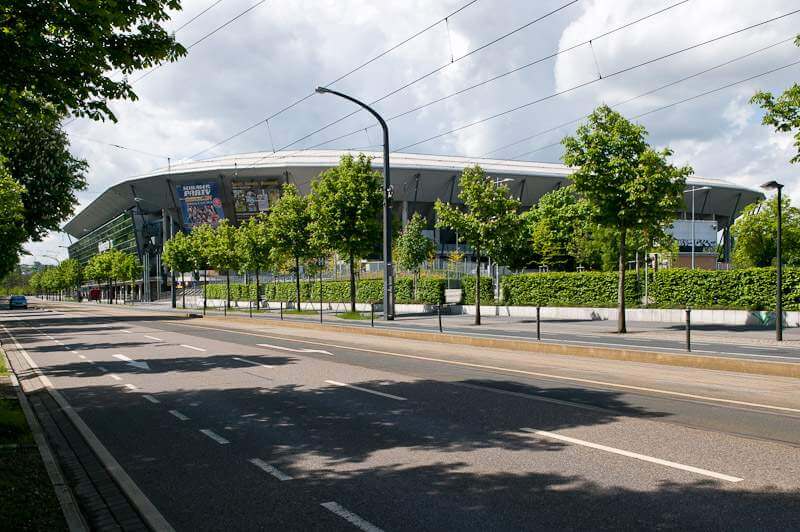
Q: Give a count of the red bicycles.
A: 0